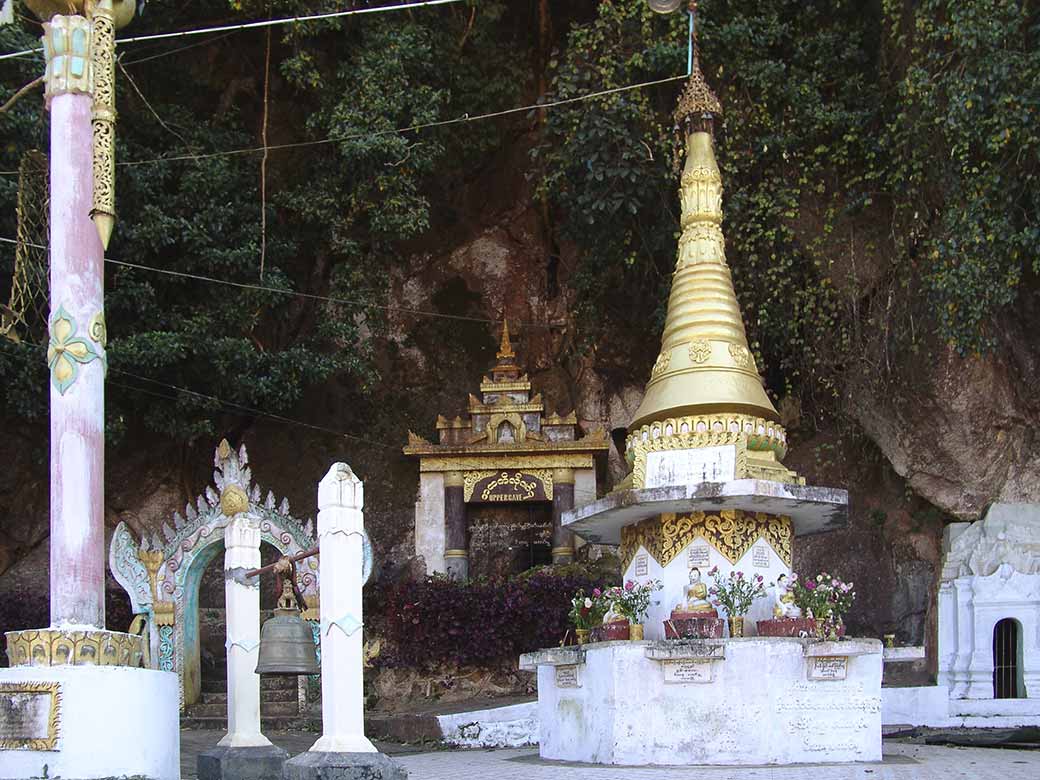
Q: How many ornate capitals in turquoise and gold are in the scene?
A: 1